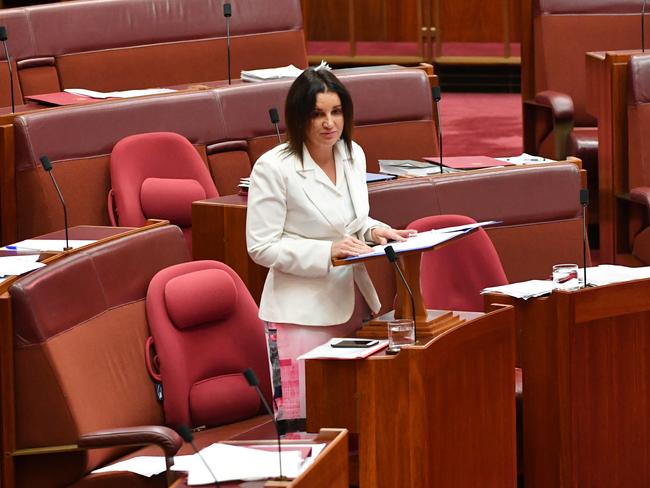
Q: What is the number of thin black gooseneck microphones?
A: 10